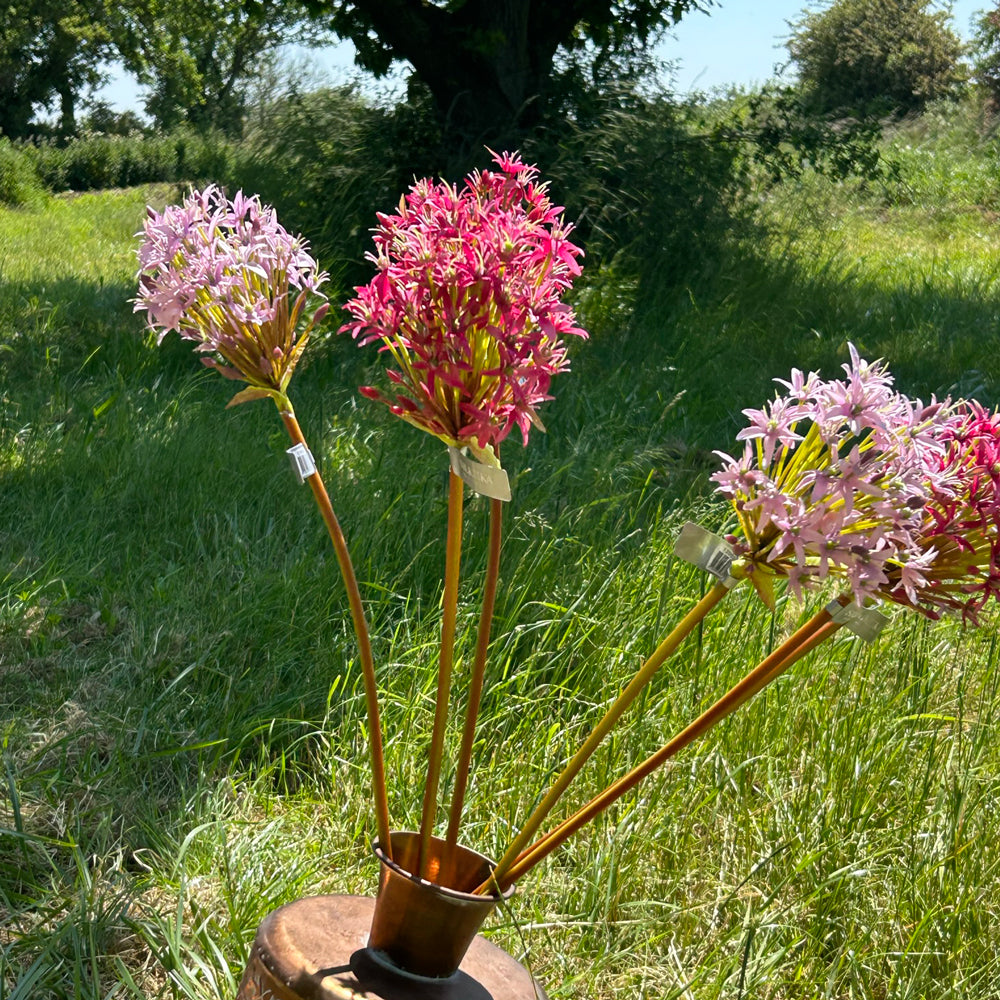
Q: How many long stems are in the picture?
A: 6